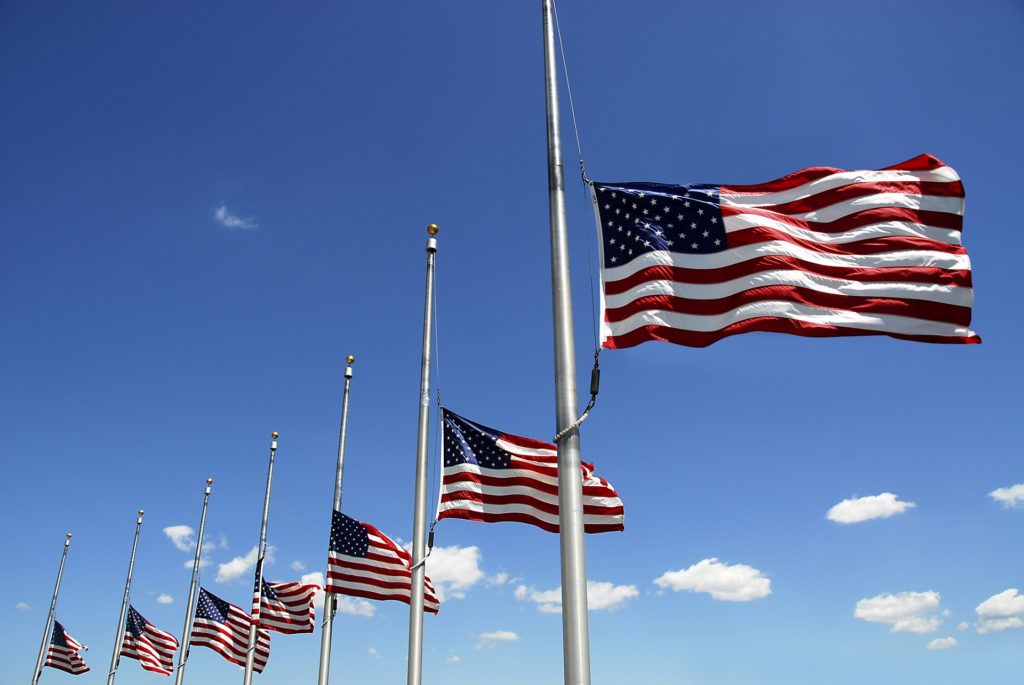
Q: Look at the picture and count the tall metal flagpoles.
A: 7